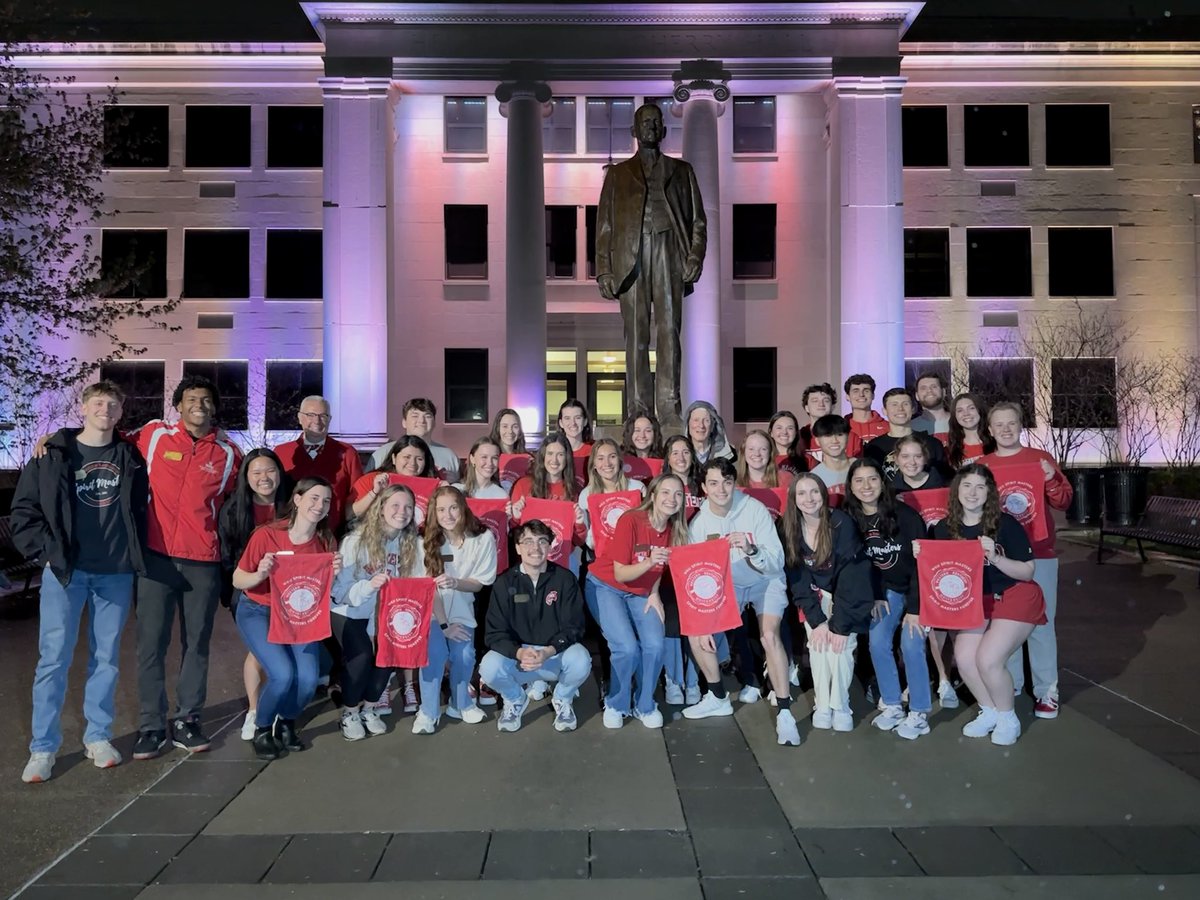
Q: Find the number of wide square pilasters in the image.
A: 2